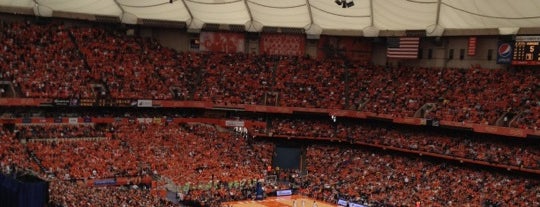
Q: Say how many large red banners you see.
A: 3